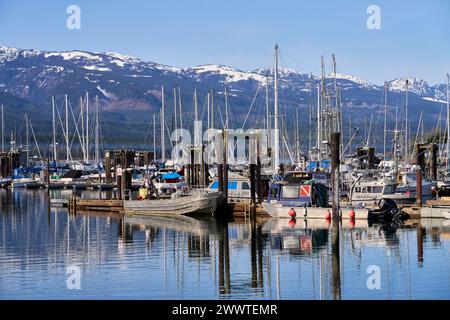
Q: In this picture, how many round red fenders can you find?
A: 3